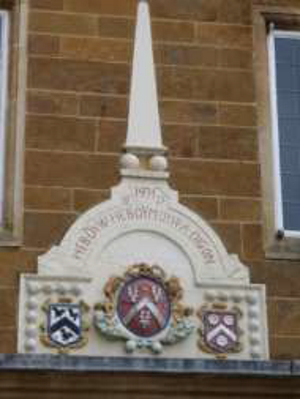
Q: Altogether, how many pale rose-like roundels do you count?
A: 3